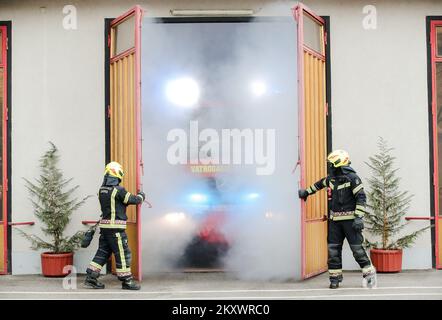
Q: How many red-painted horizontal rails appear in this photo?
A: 3